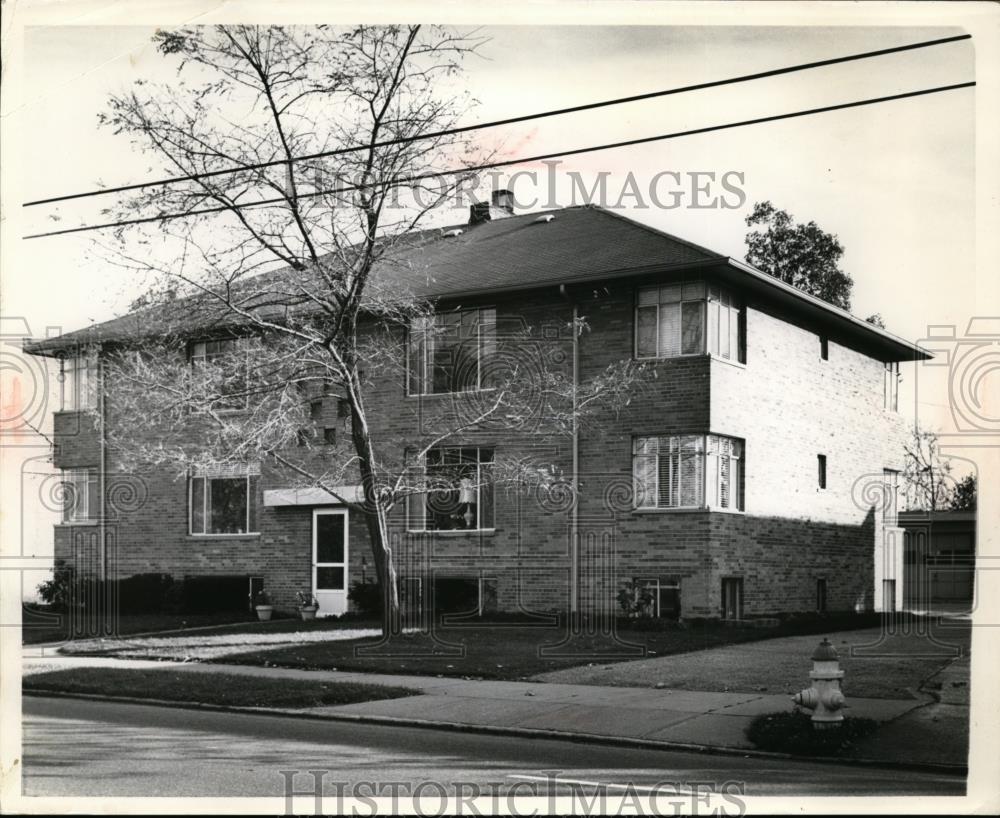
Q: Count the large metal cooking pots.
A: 0